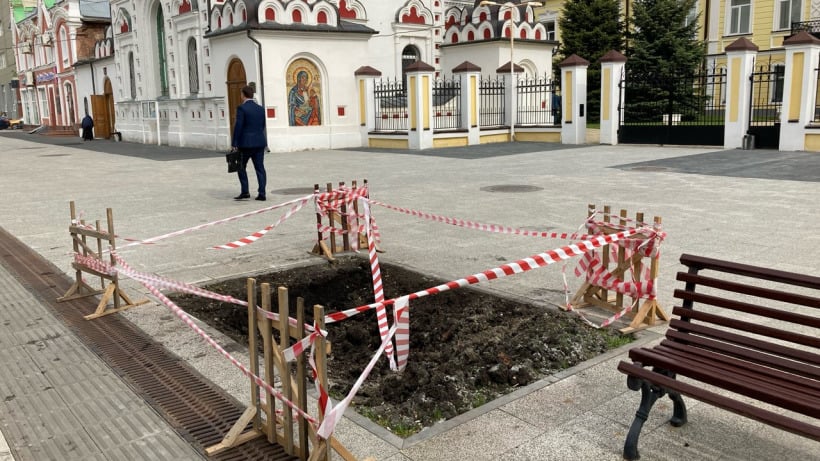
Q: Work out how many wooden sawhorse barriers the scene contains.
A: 4